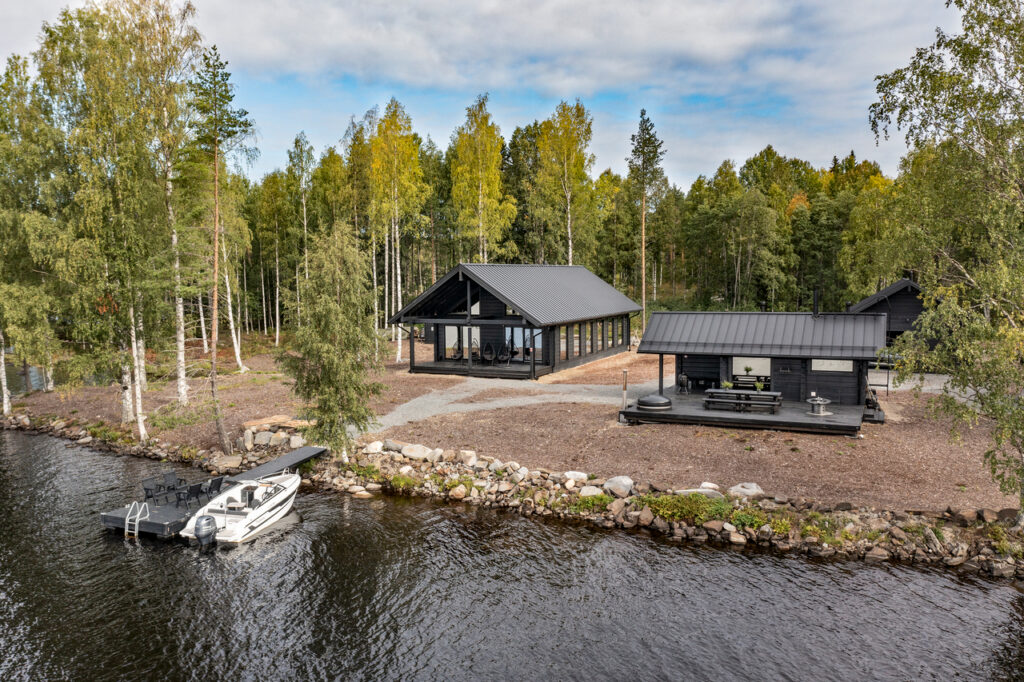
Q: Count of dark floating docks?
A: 1